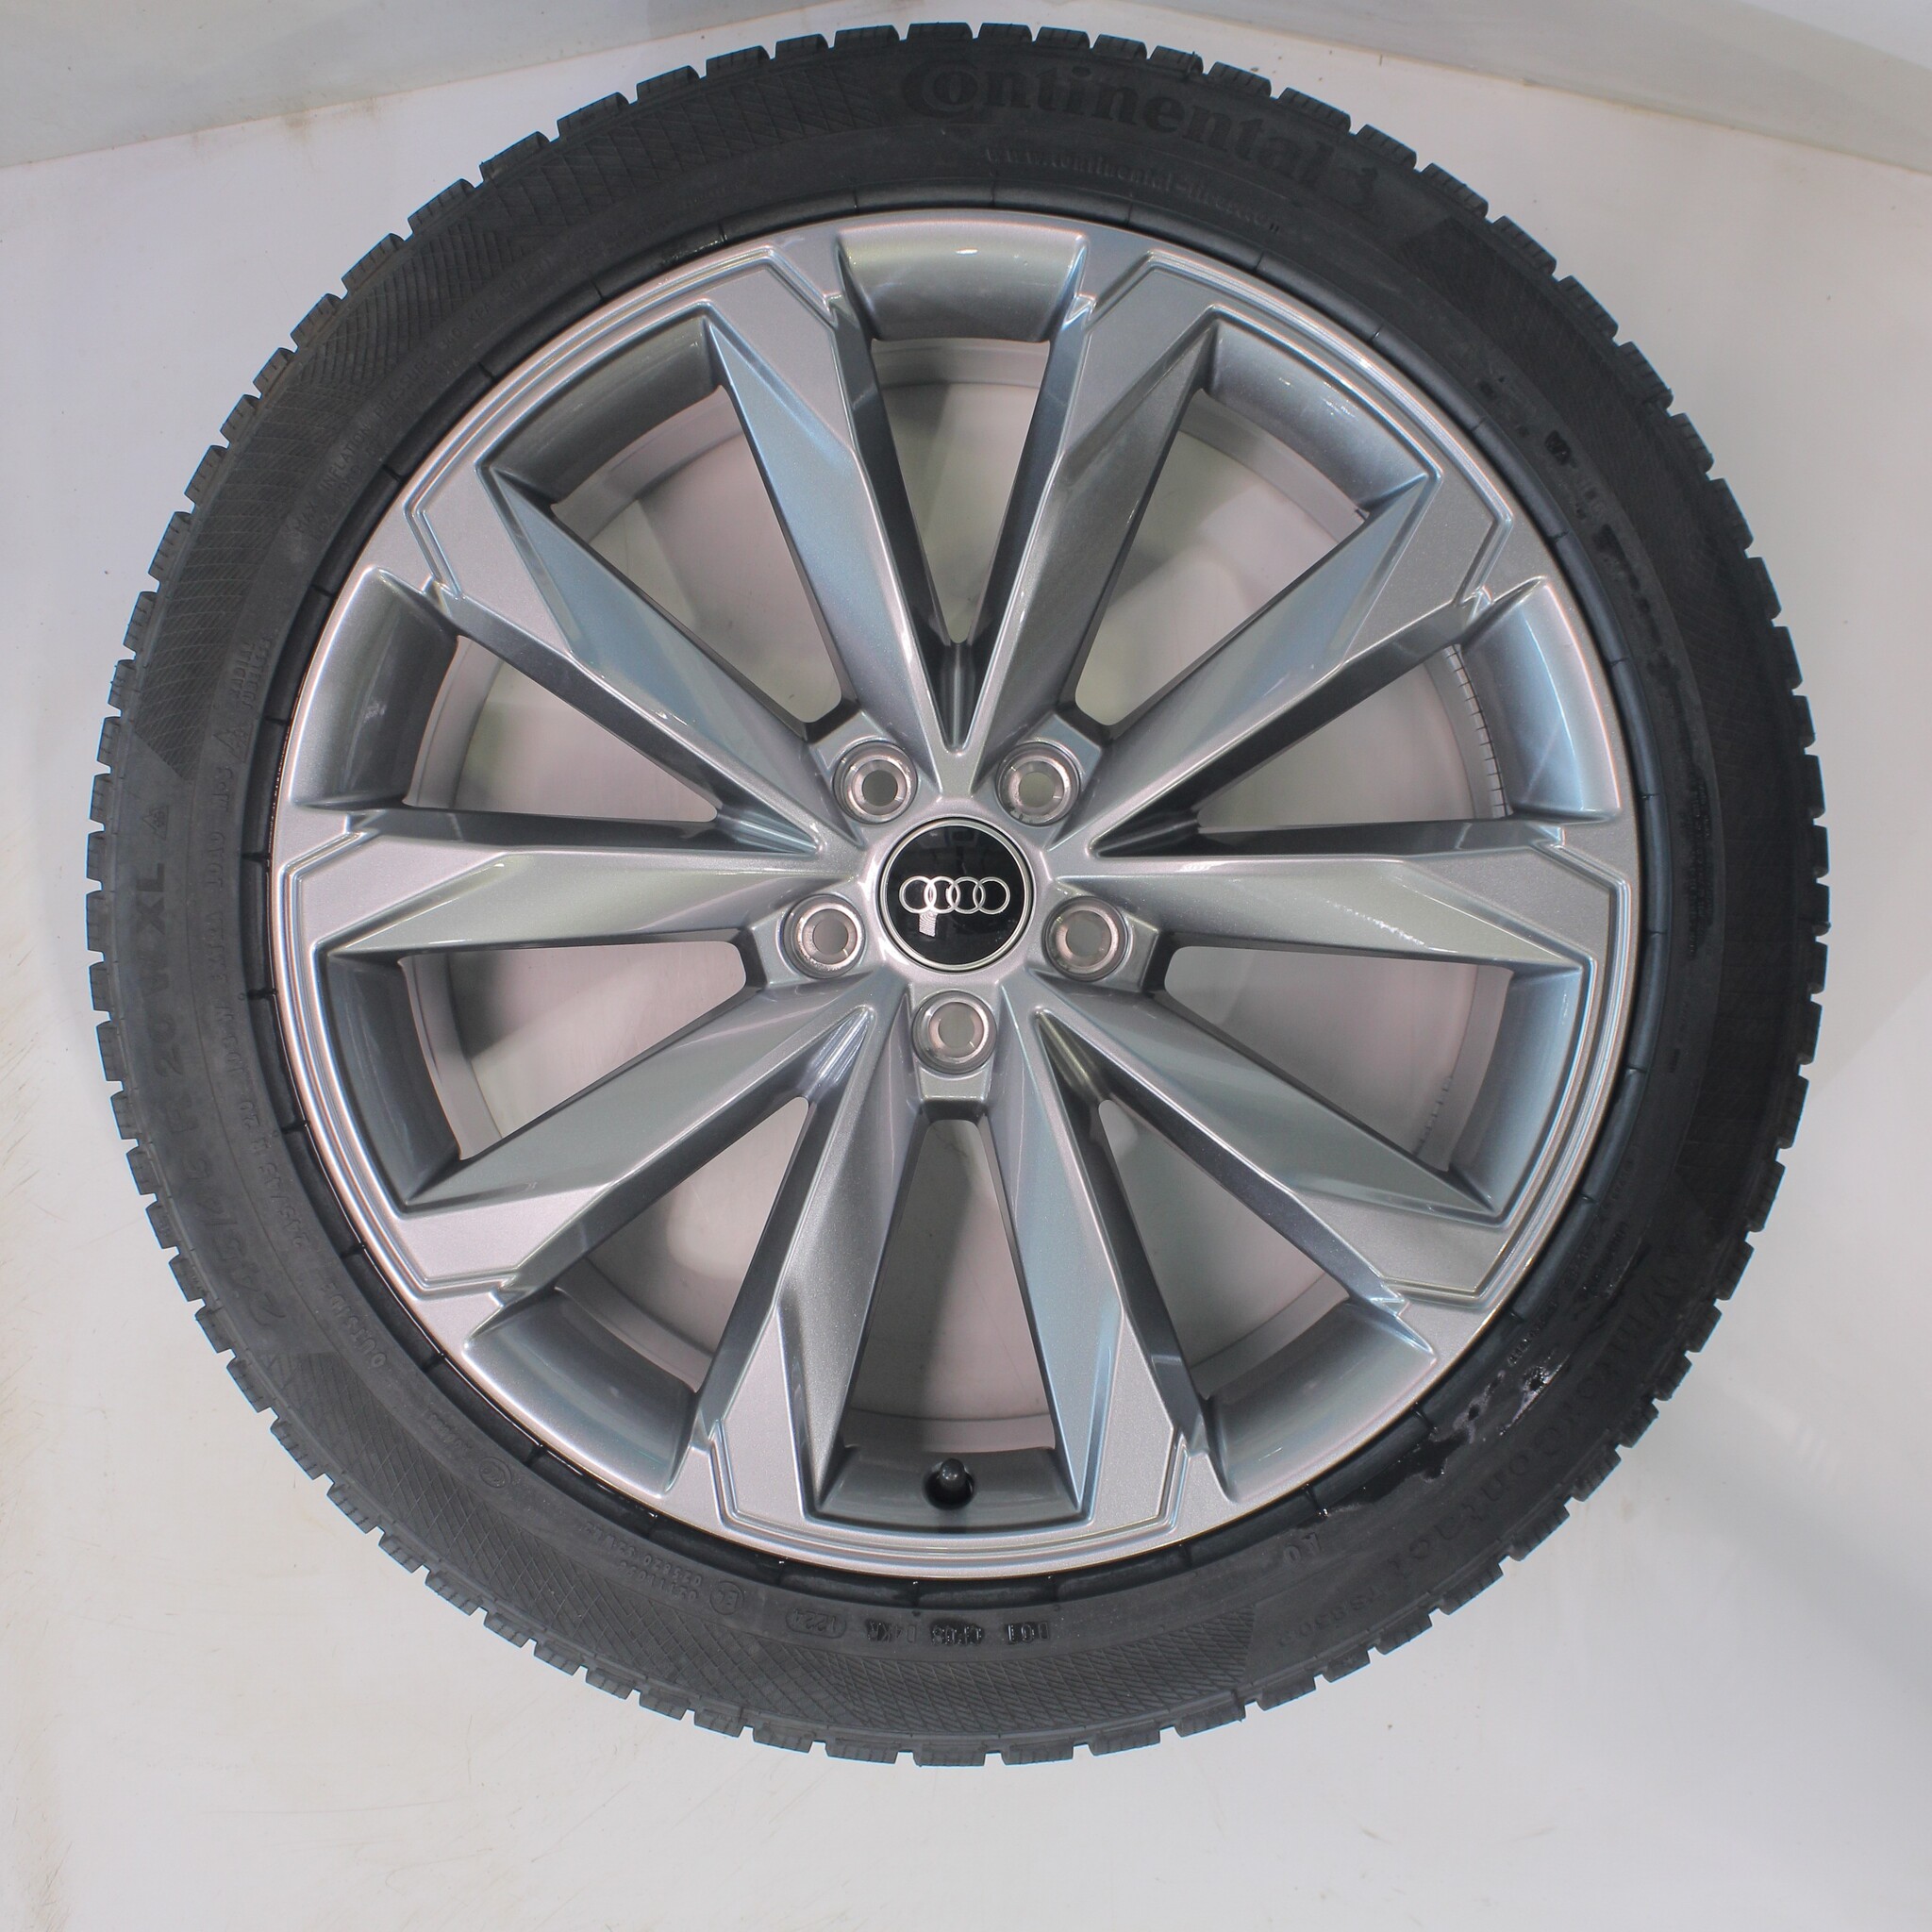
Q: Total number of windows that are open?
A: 0